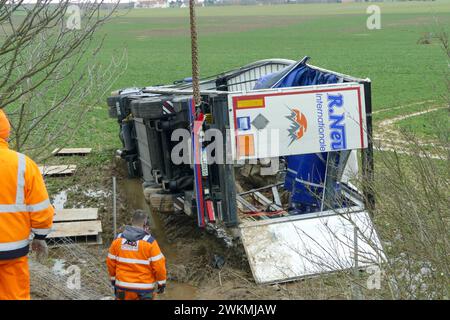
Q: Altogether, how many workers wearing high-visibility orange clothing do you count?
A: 2